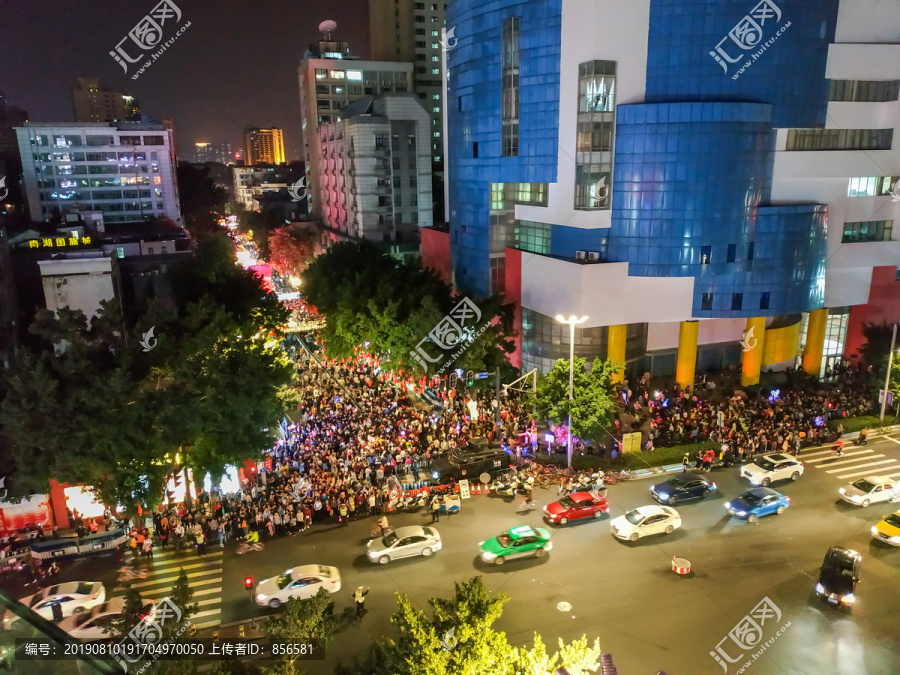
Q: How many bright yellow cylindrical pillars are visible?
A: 4